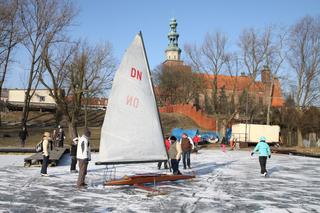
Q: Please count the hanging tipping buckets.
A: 0